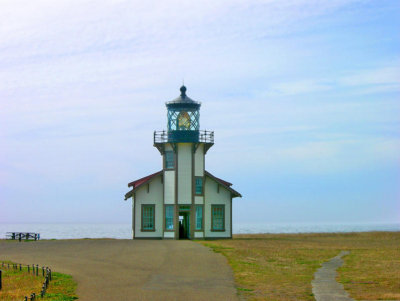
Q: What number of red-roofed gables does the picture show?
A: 2